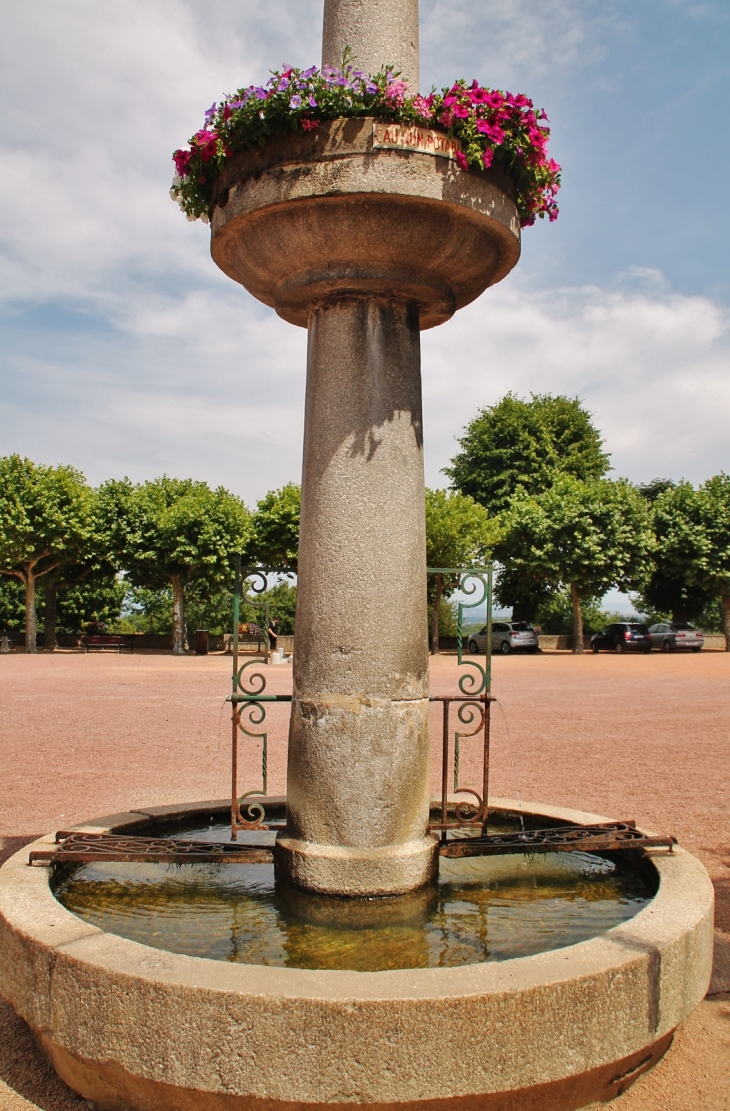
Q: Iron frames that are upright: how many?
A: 2